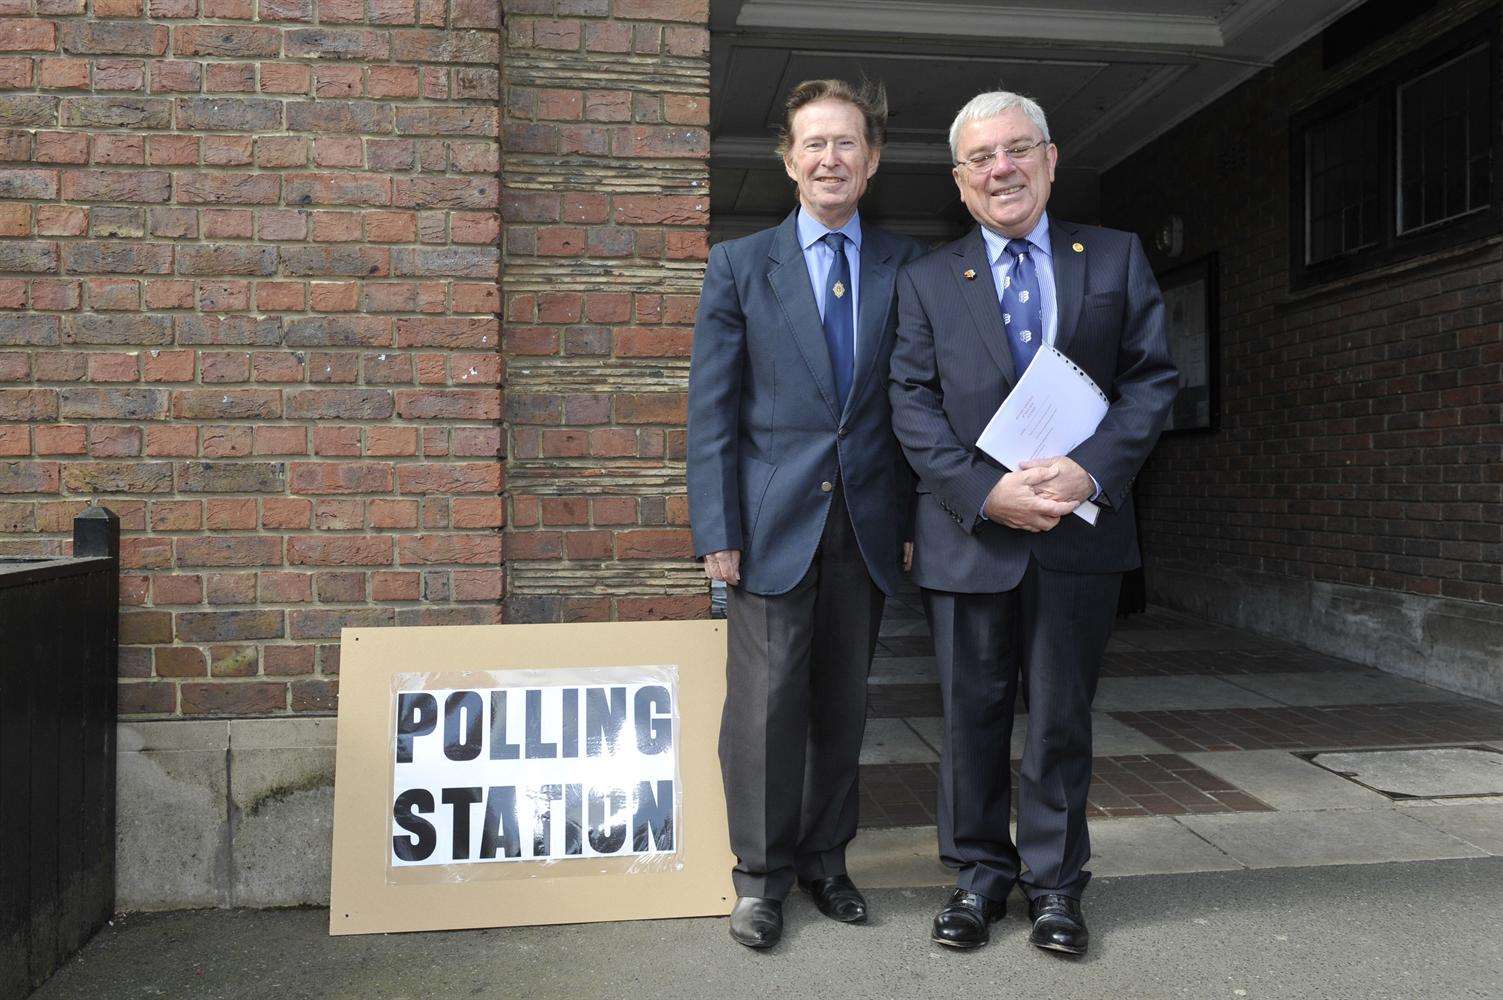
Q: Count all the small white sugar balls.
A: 0